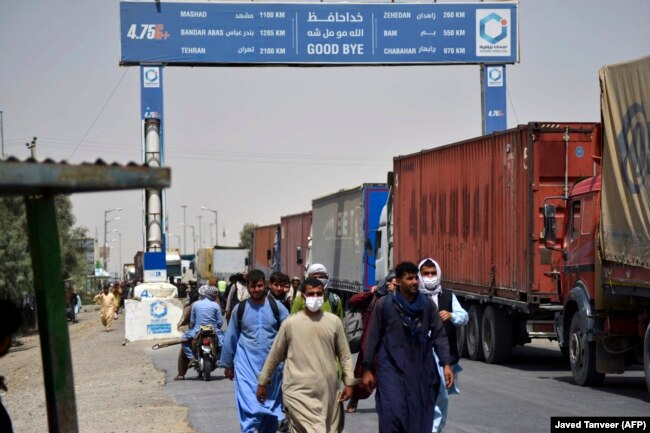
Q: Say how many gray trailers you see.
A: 1